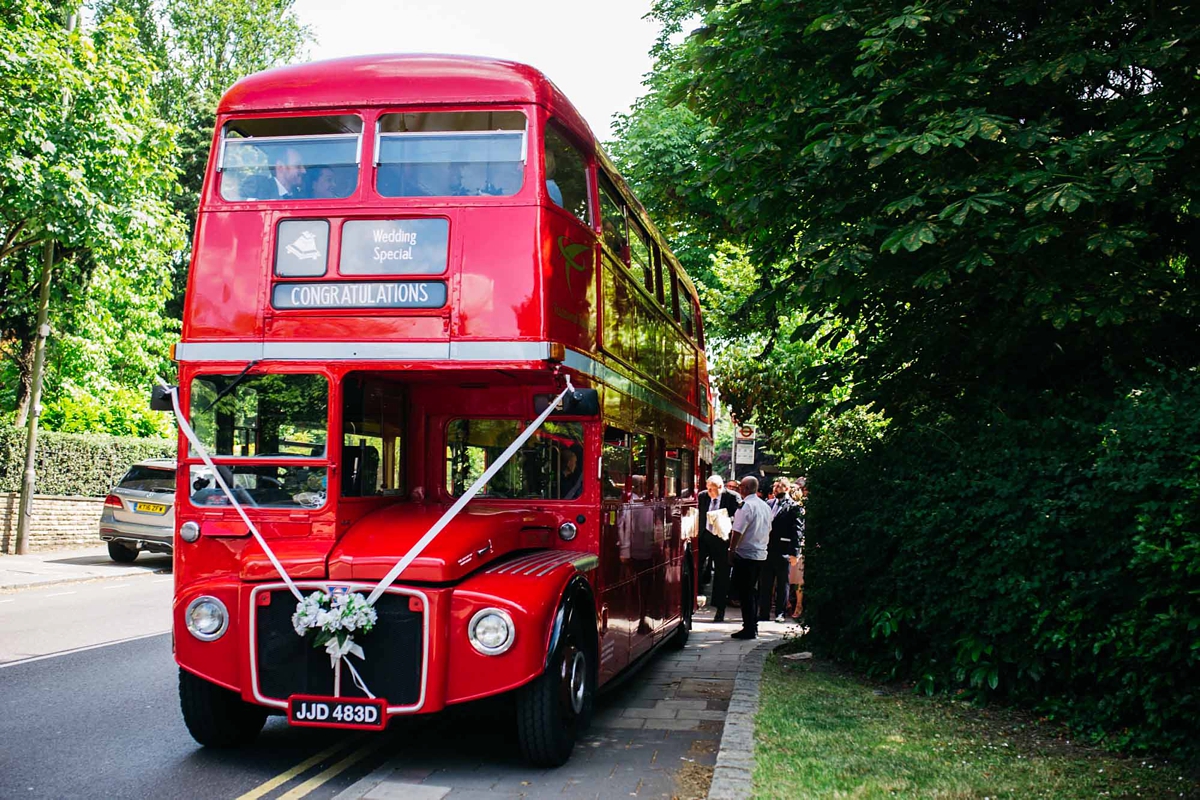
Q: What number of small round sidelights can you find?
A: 2